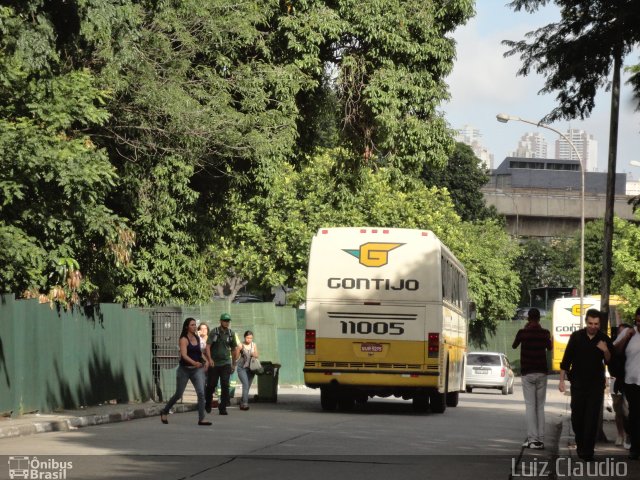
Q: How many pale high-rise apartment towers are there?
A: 3